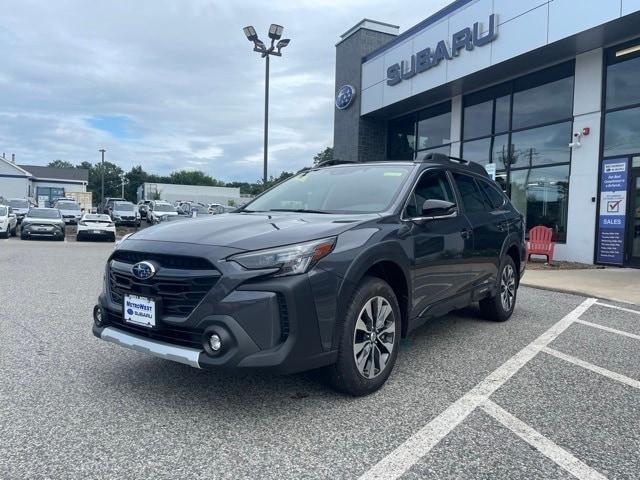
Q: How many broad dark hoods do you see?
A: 1